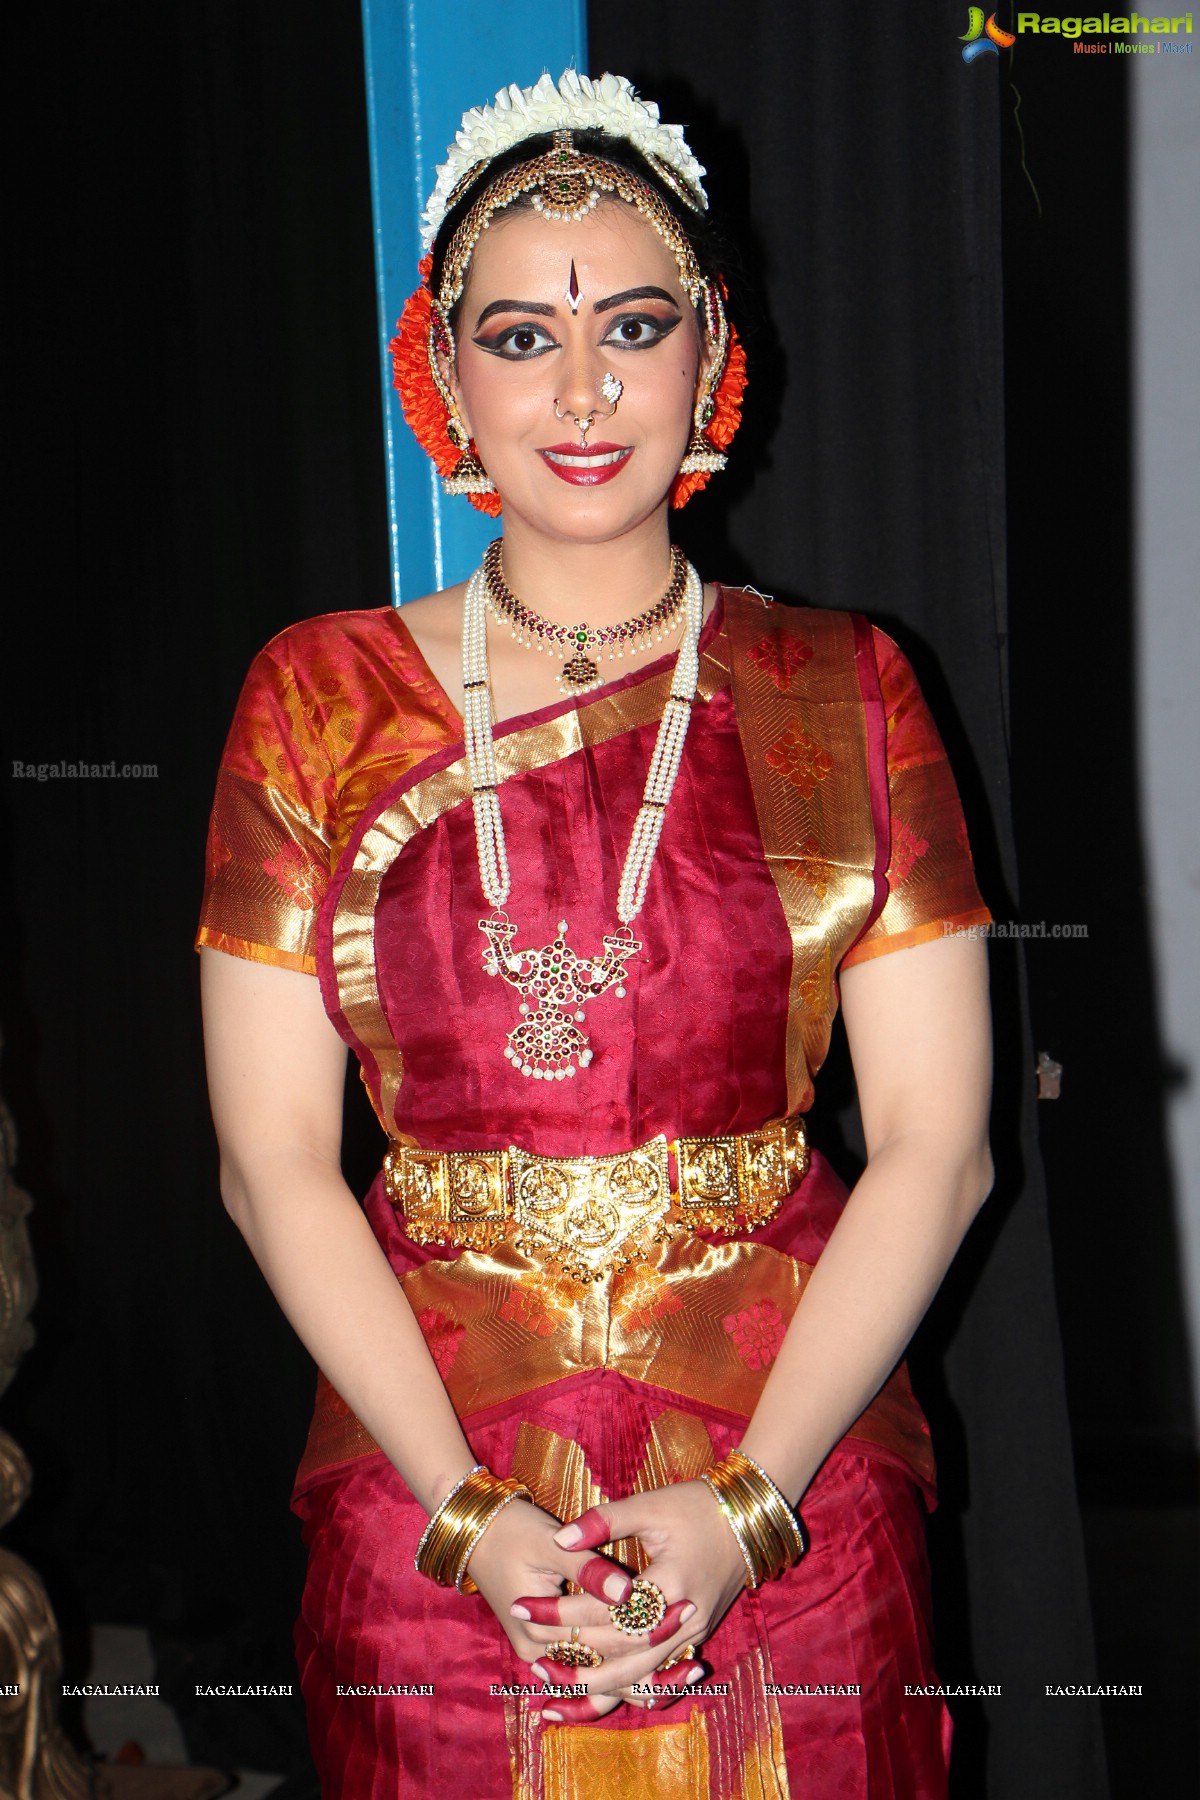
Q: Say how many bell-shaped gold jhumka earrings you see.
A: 2